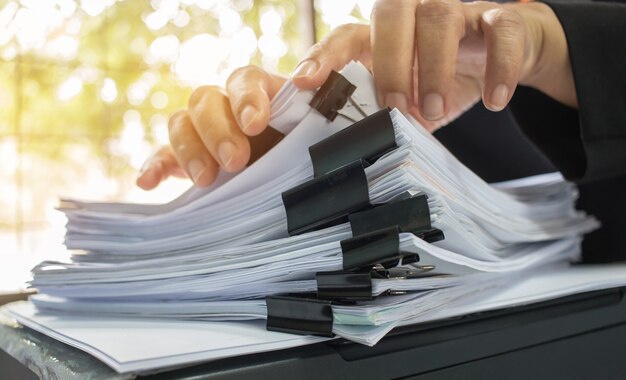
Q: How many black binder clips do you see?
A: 7